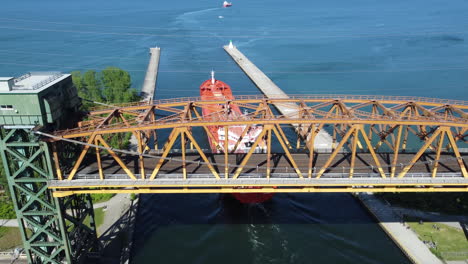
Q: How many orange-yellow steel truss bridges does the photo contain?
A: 1